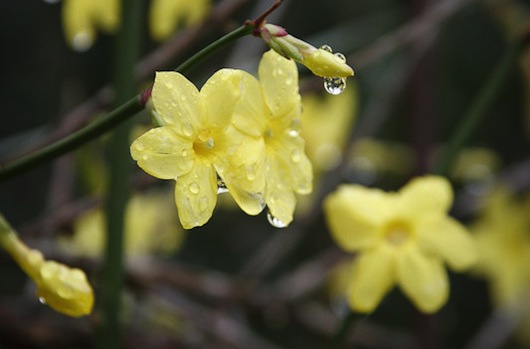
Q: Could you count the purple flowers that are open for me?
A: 0